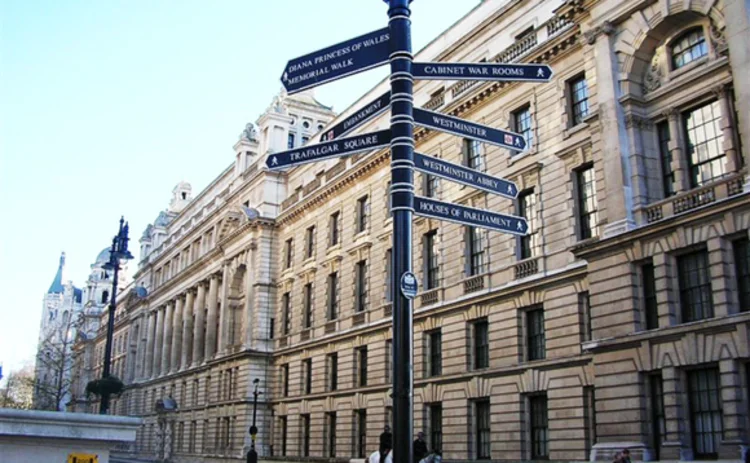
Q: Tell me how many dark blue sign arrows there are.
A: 7